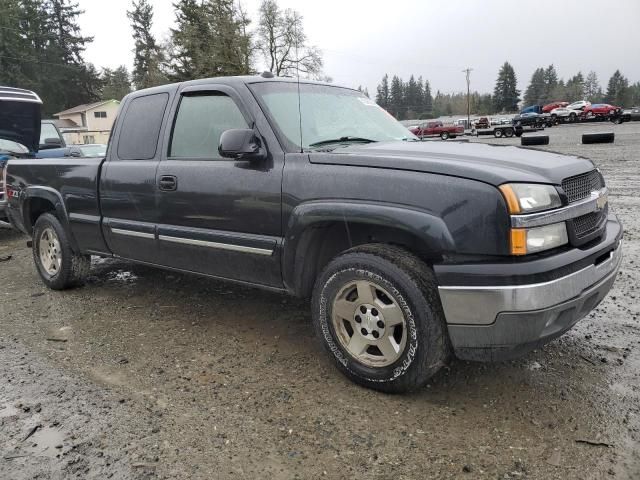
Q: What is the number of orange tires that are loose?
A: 0